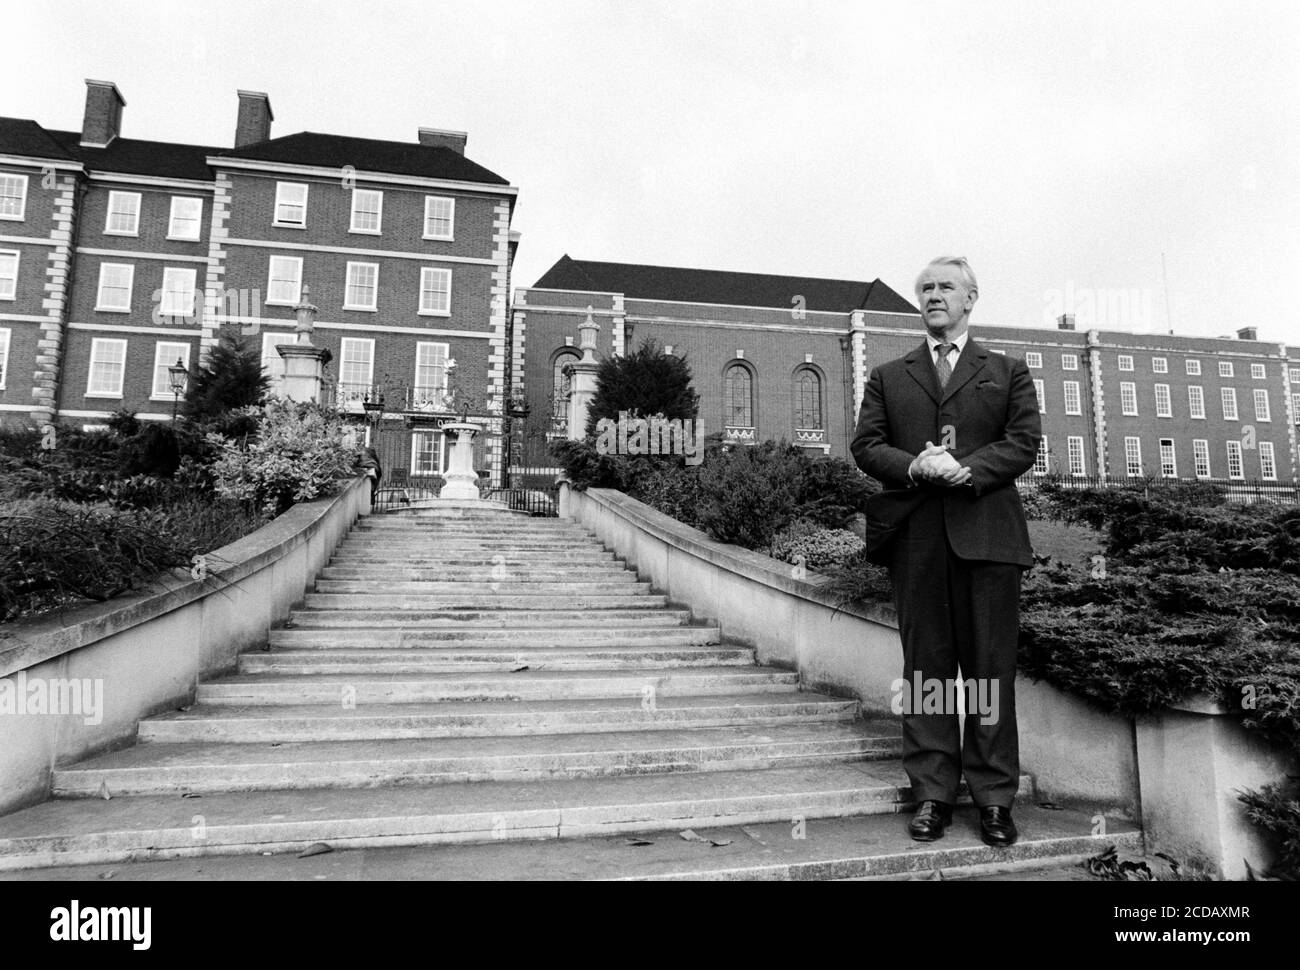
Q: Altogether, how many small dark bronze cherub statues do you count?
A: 0